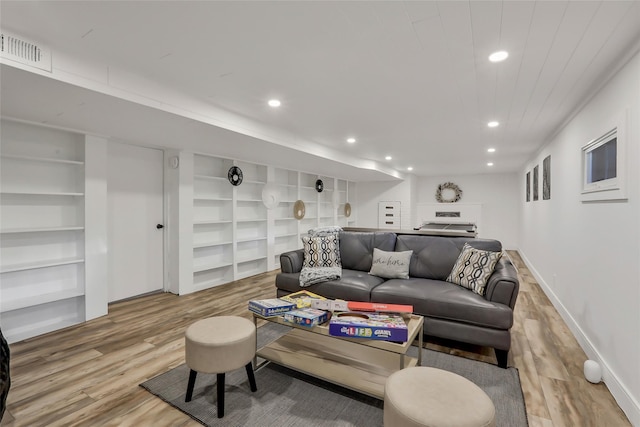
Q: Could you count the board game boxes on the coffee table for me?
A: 5